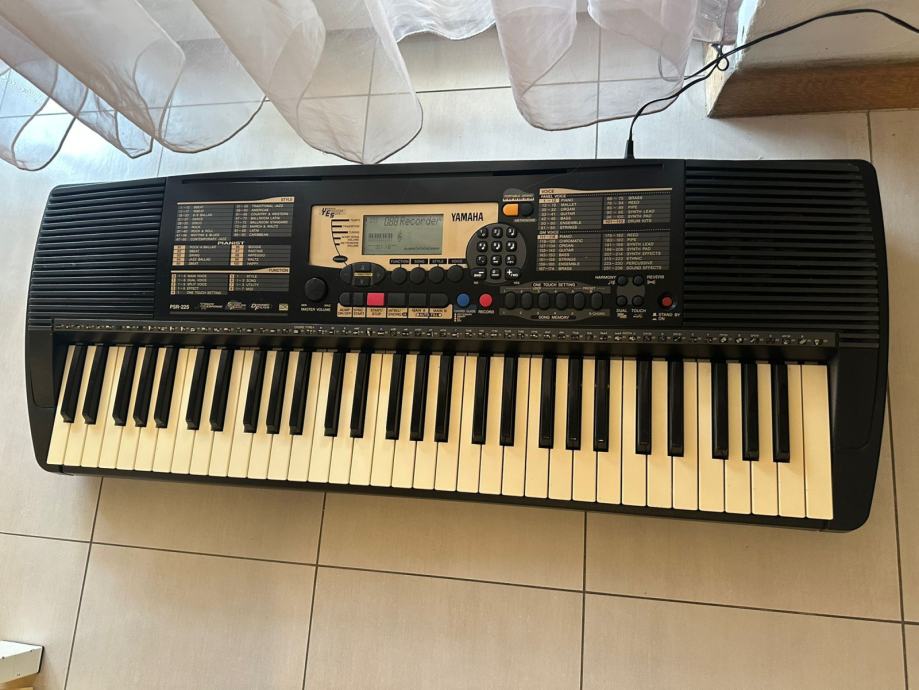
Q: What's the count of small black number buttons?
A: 10